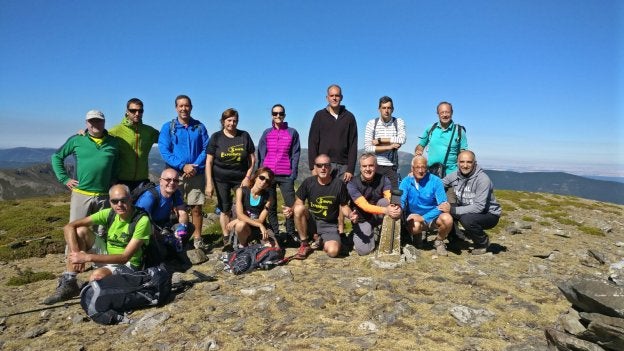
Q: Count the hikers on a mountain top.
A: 15